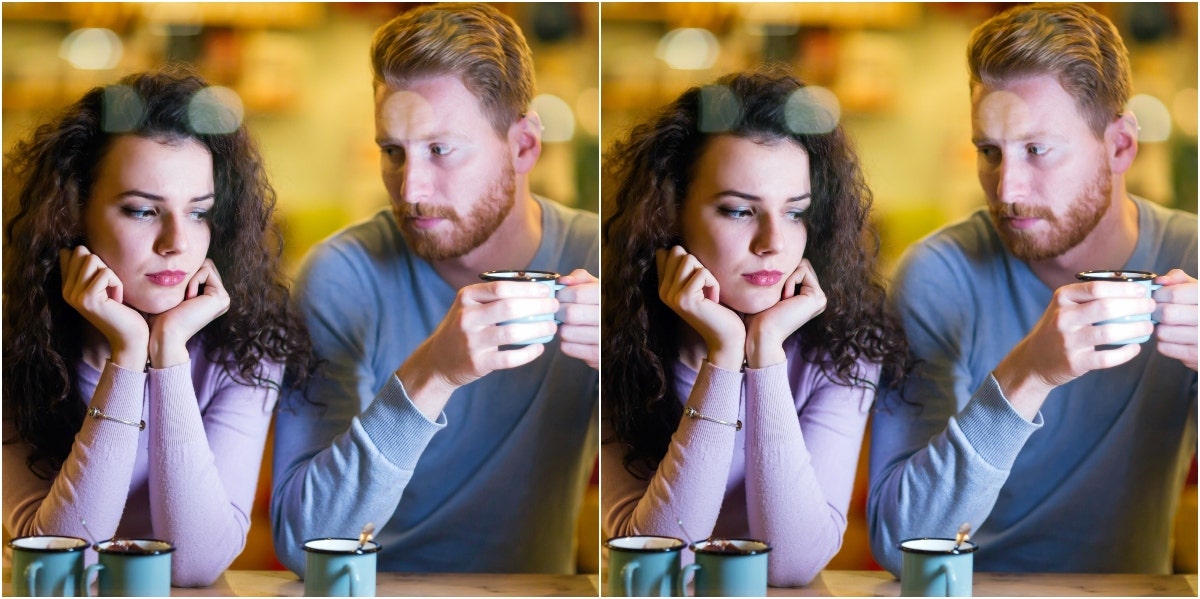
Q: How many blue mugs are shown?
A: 8